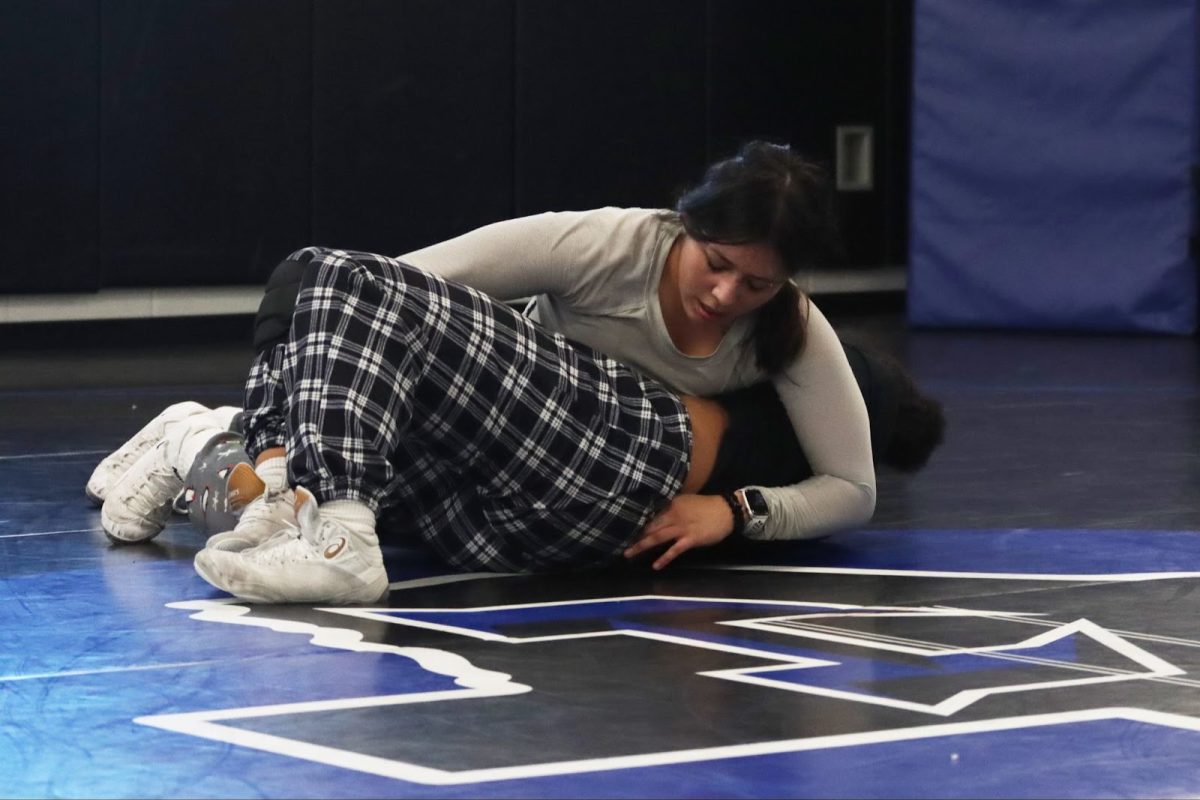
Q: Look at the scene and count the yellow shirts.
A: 0